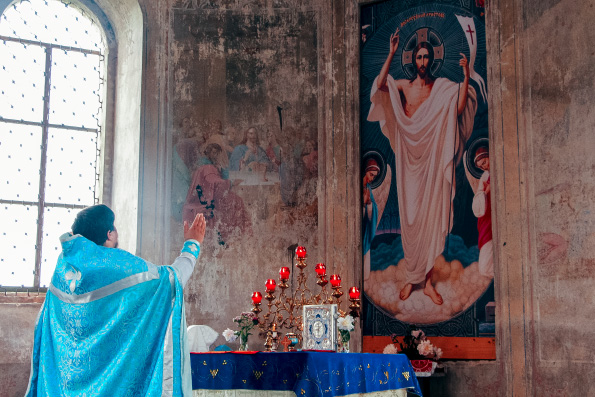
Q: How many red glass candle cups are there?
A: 7